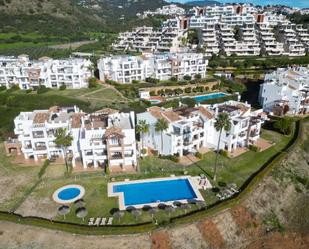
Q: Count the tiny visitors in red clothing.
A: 0